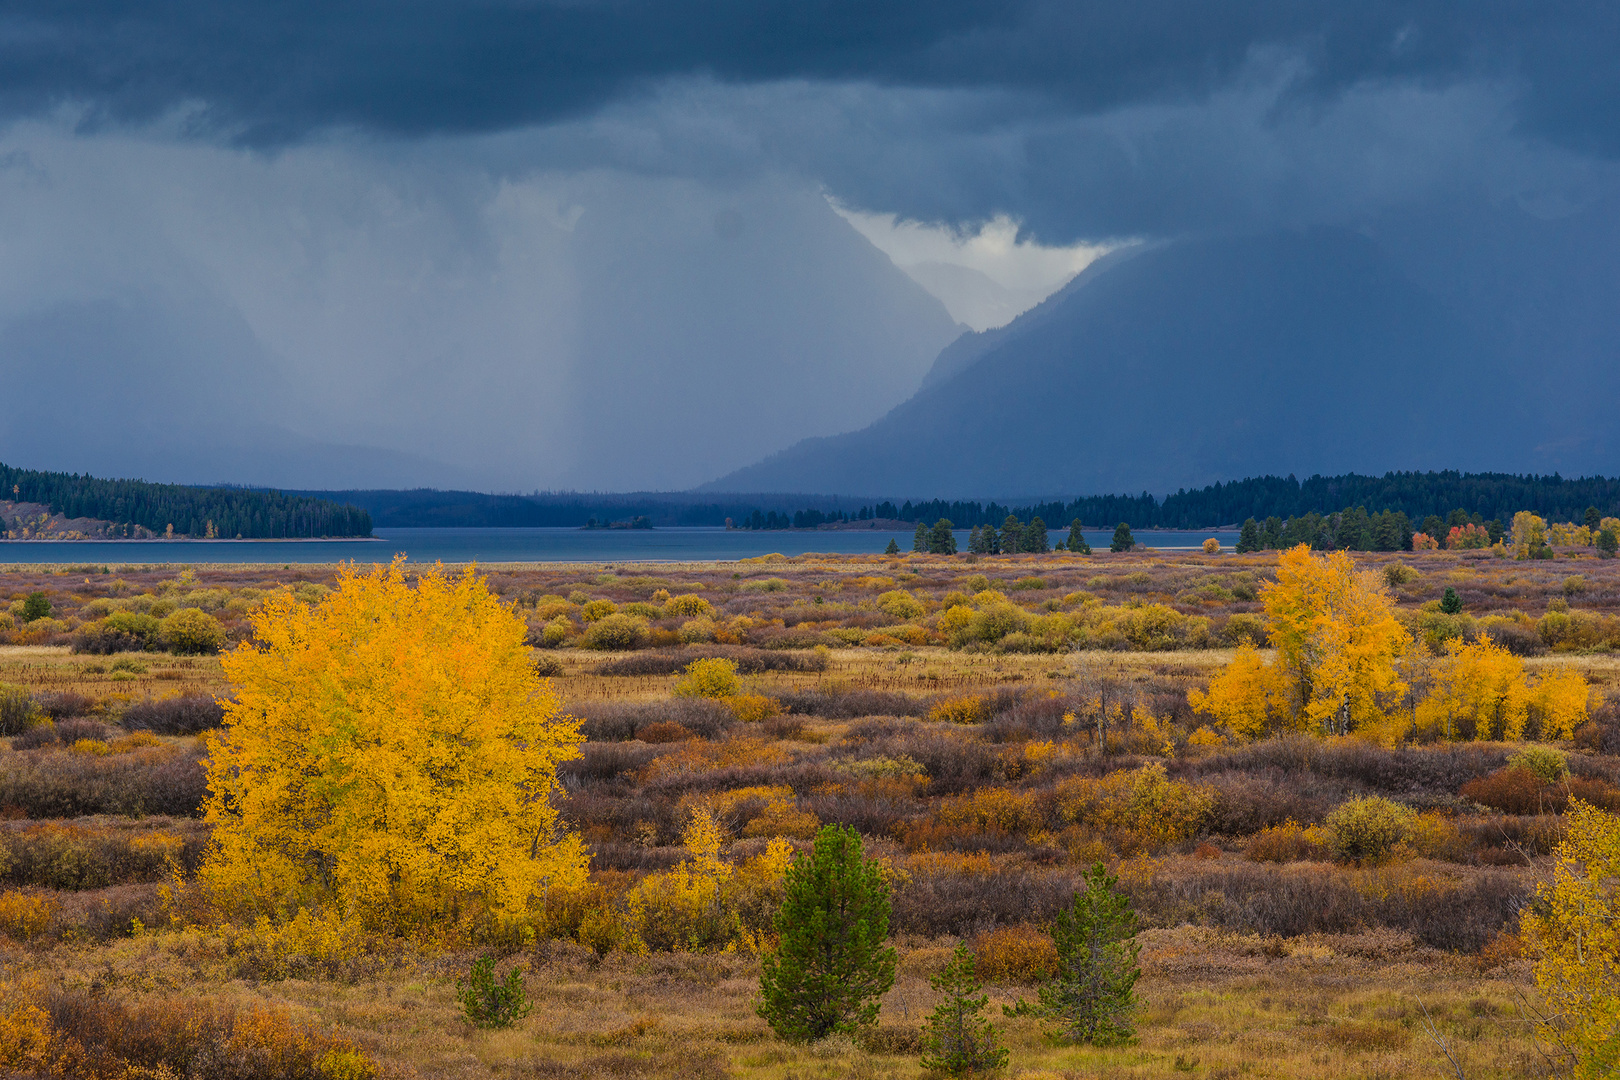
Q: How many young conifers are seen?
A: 4